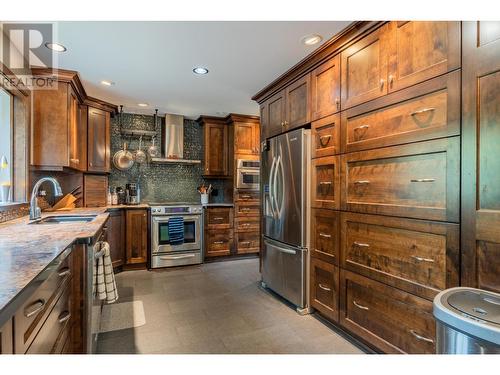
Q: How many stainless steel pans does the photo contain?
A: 3